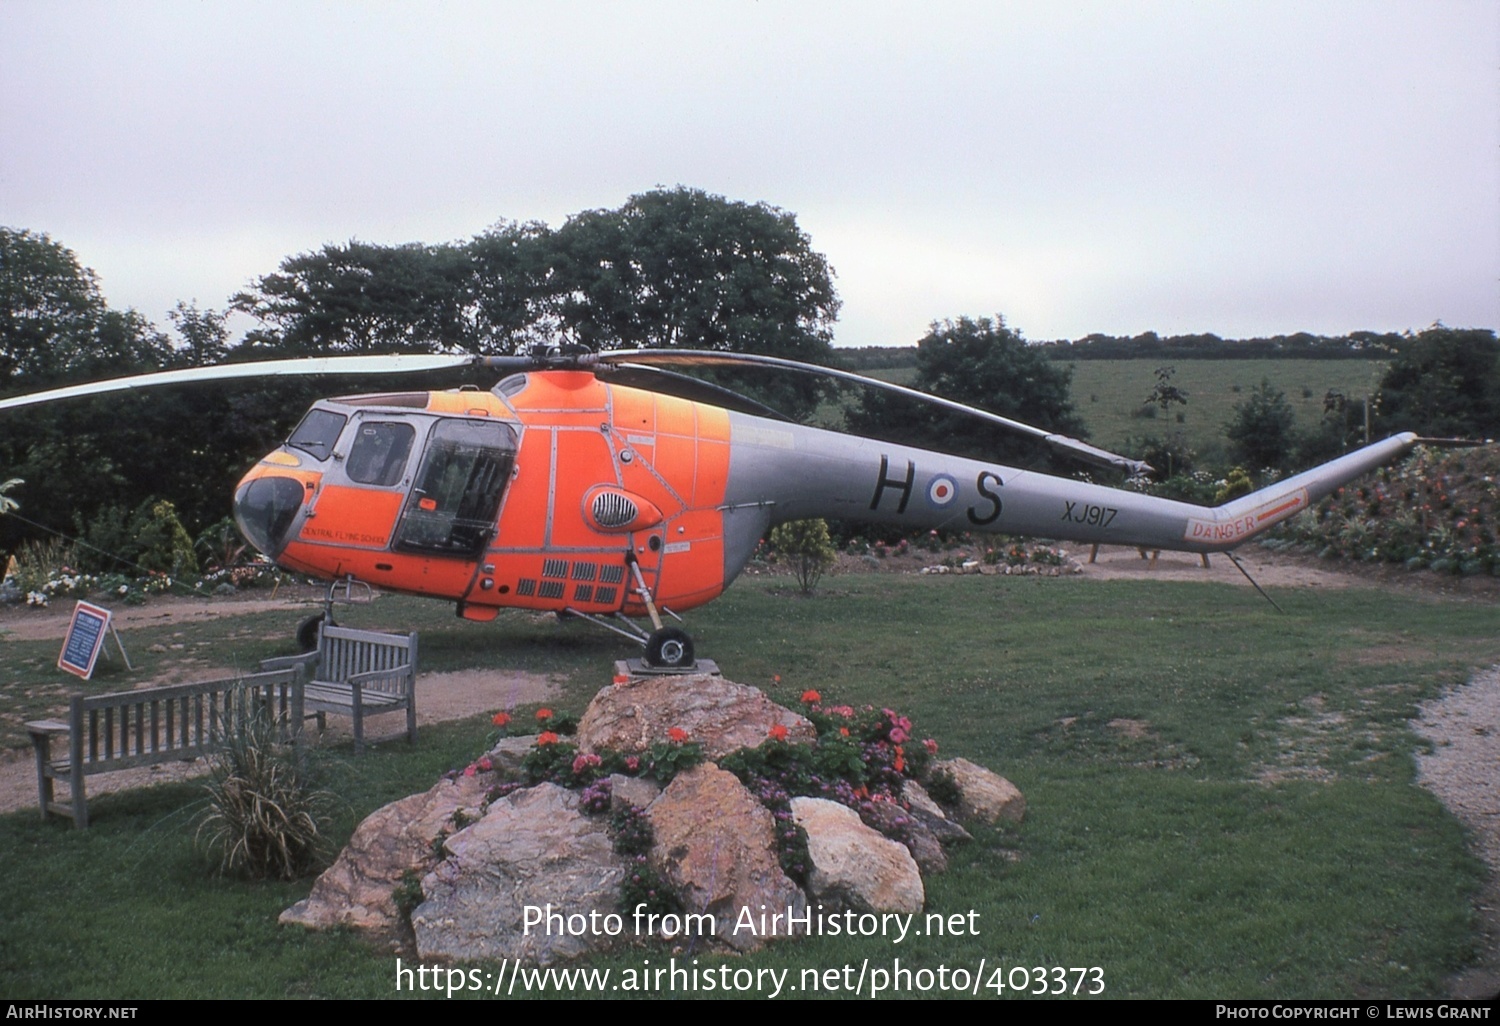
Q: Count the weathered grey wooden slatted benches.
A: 2